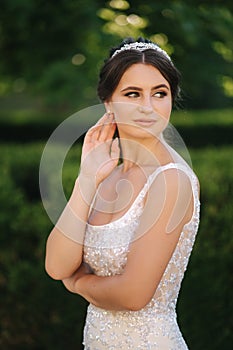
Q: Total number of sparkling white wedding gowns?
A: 1